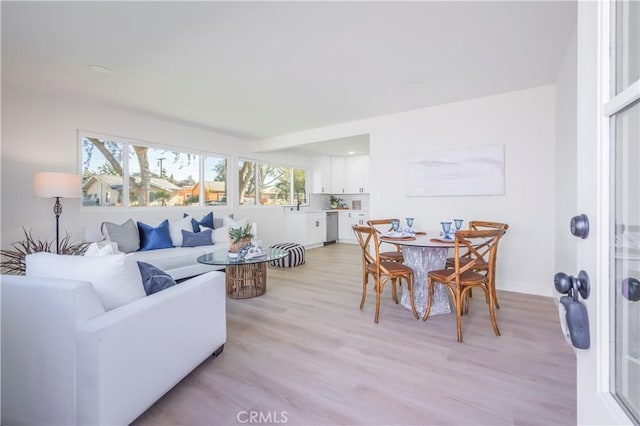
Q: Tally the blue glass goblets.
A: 4